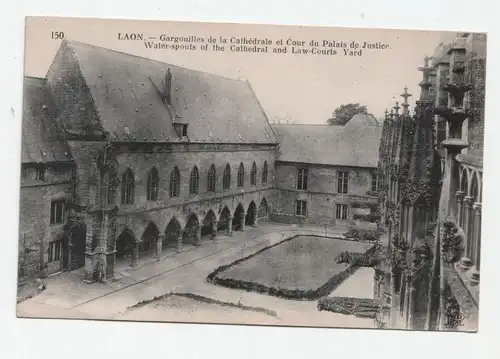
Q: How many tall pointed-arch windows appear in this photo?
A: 9